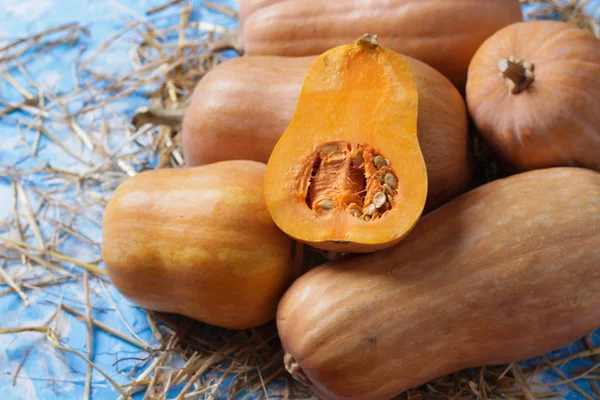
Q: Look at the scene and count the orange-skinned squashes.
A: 6